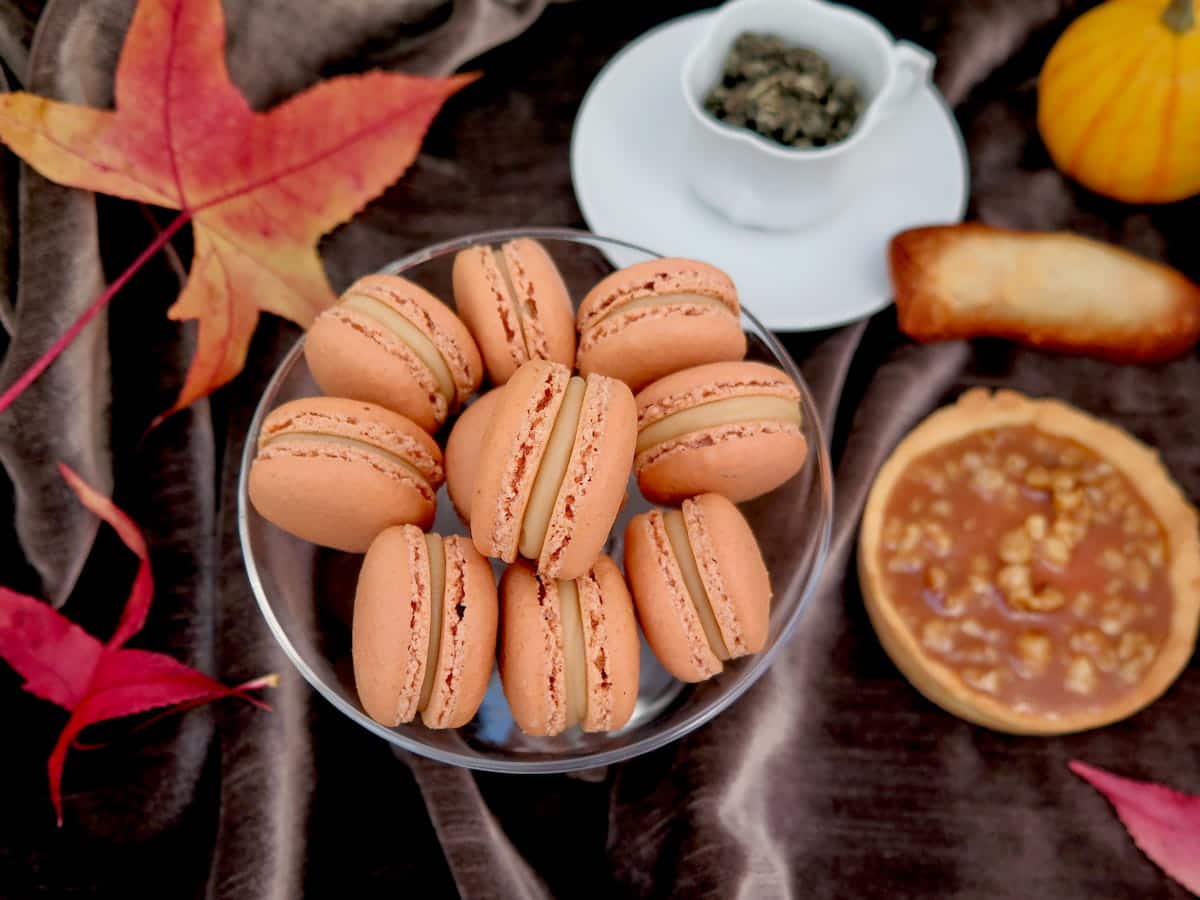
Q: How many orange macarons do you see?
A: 10